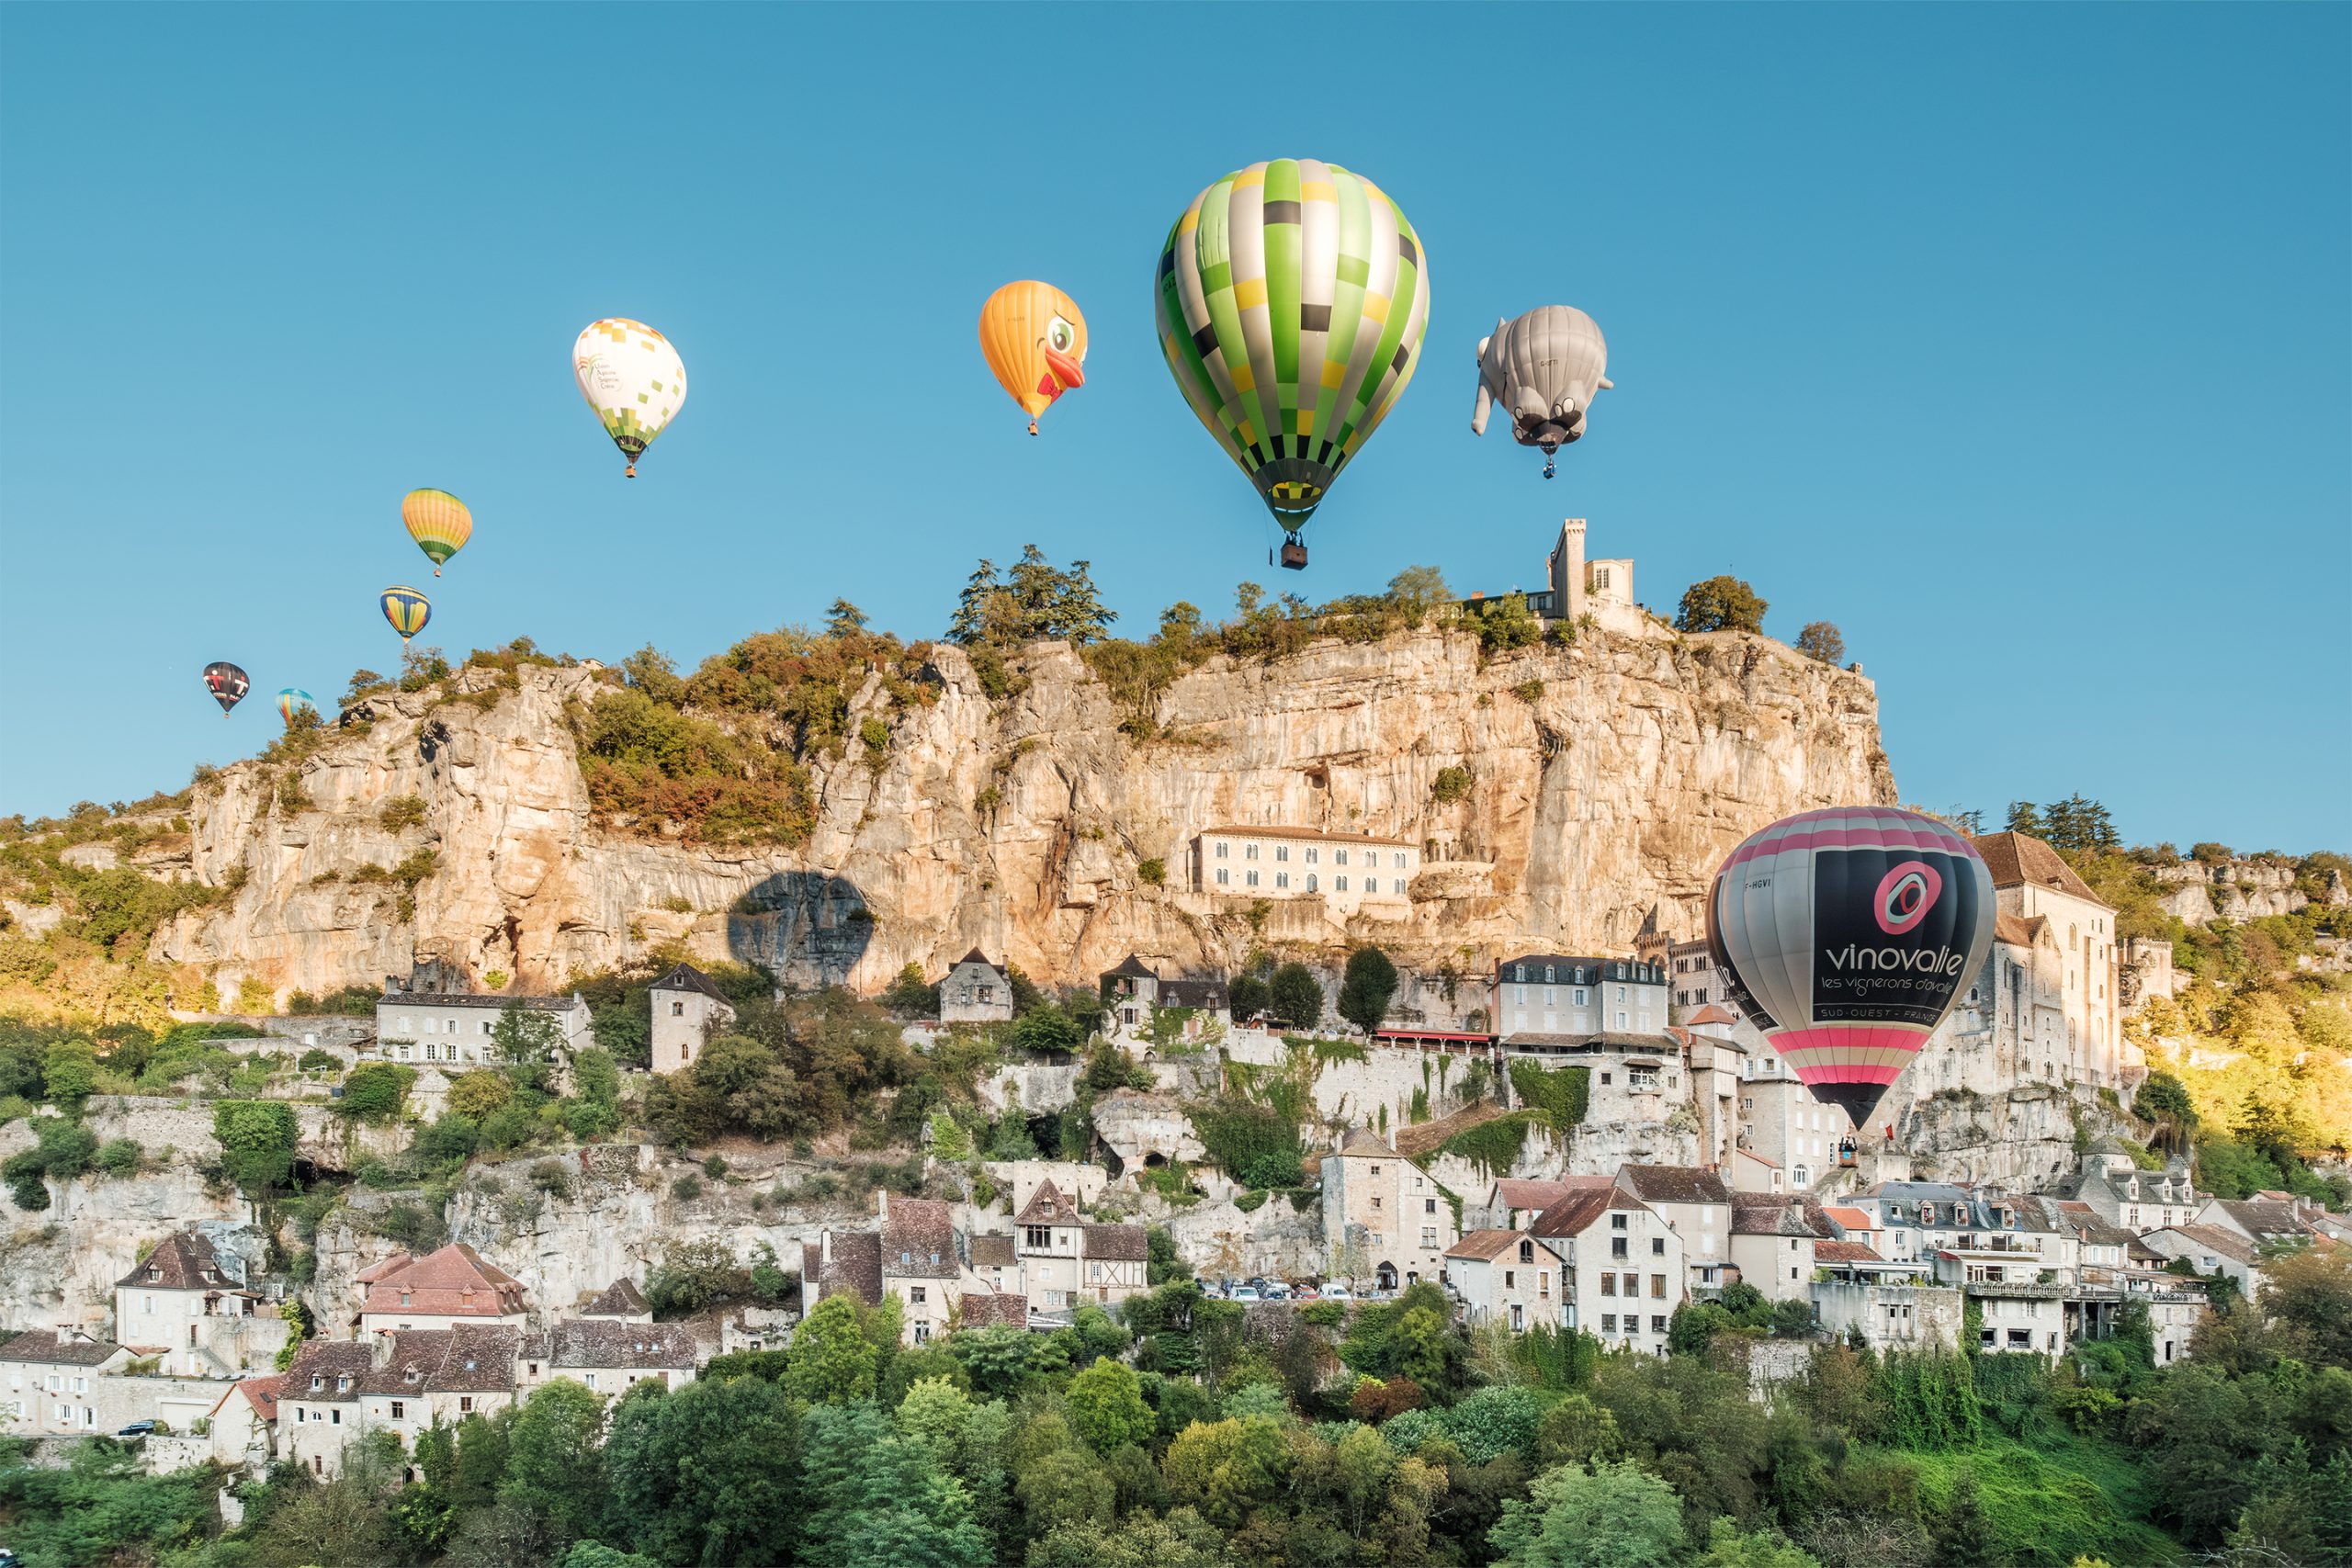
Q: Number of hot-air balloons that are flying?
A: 9